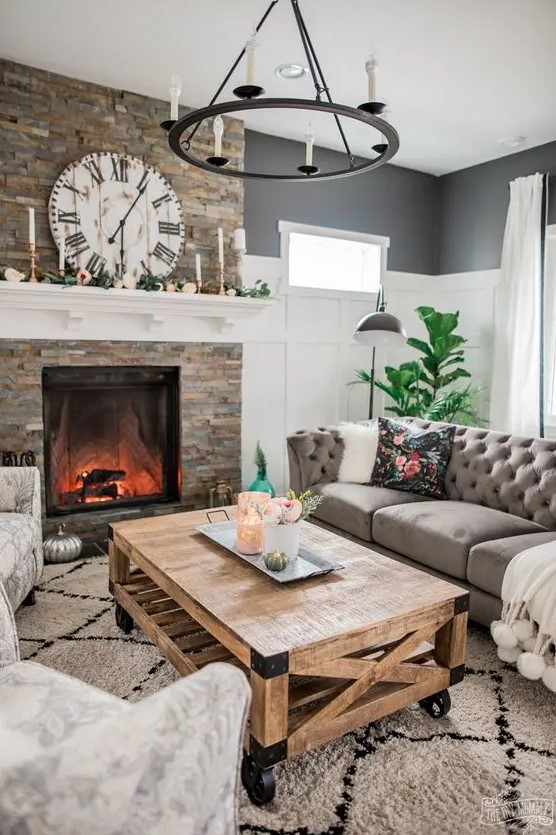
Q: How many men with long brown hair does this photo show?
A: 0